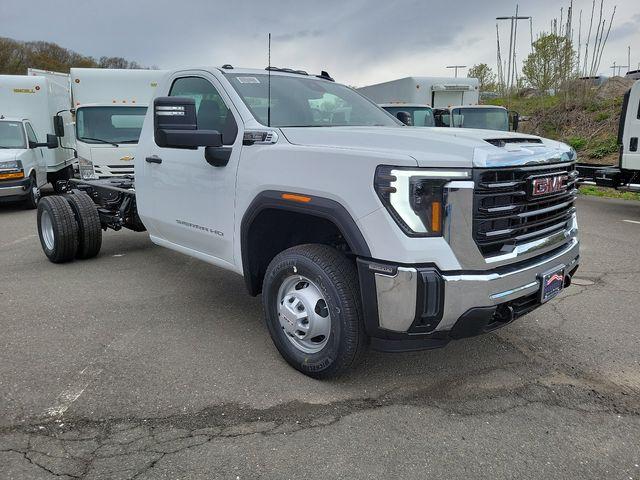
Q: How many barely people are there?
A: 0